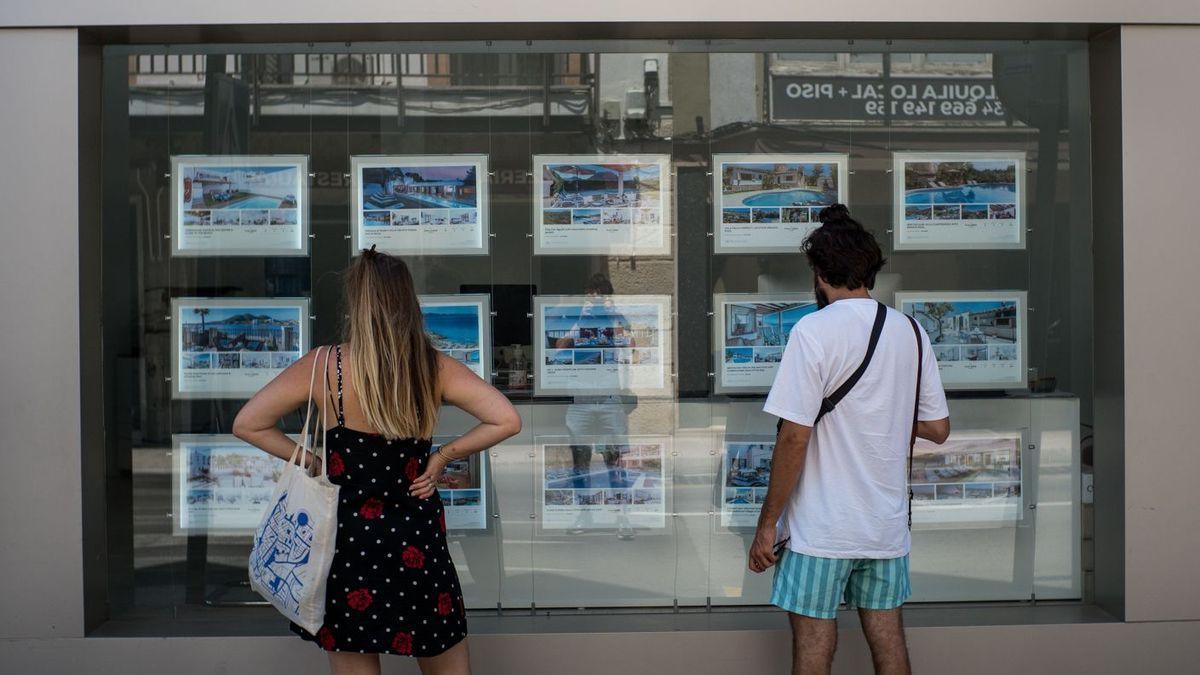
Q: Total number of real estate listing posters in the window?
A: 15